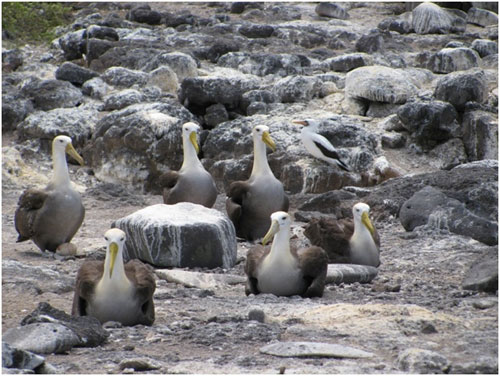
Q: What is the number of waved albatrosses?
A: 6